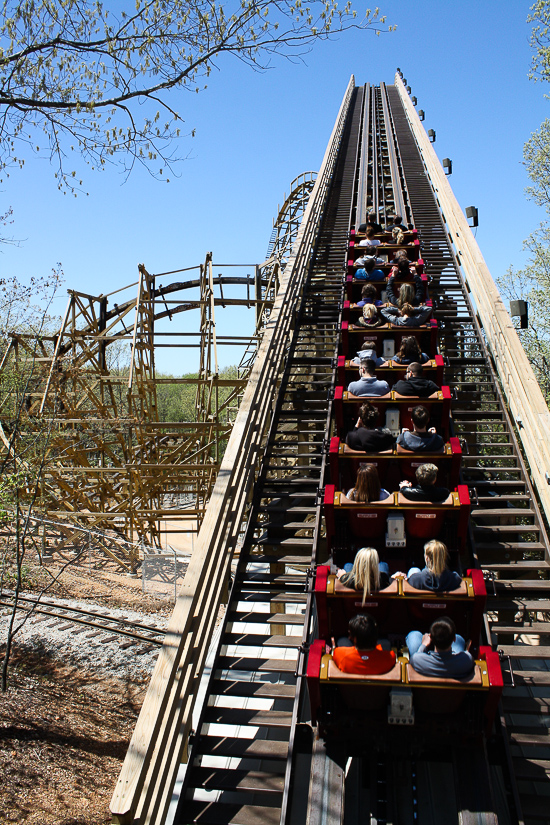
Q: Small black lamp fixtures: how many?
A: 10